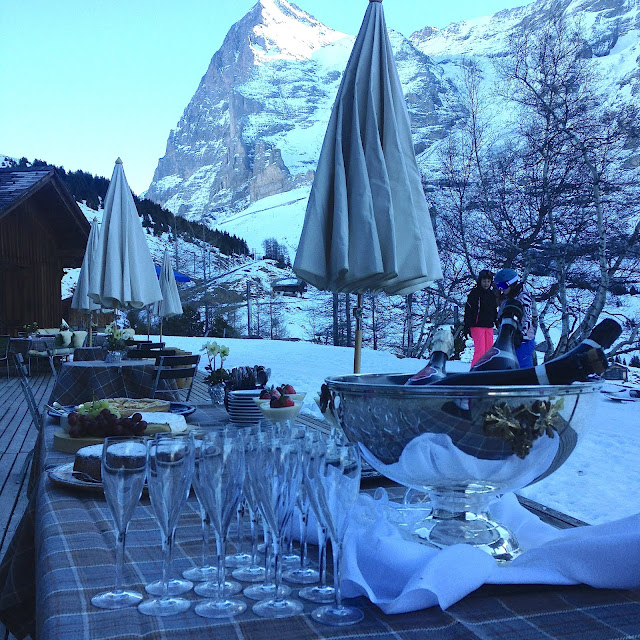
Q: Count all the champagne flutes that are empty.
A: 15